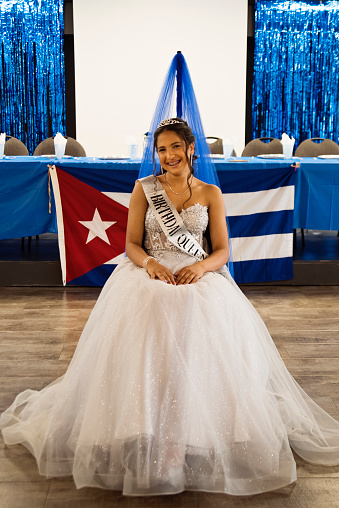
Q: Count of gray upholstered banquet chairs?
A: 5